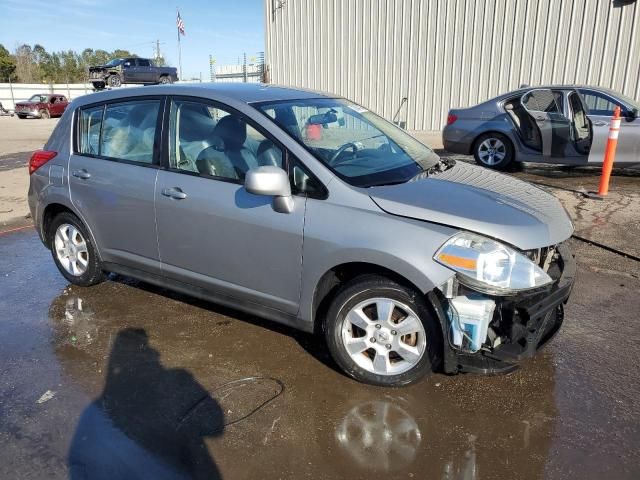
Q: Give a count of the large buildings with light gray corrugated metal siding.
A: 1